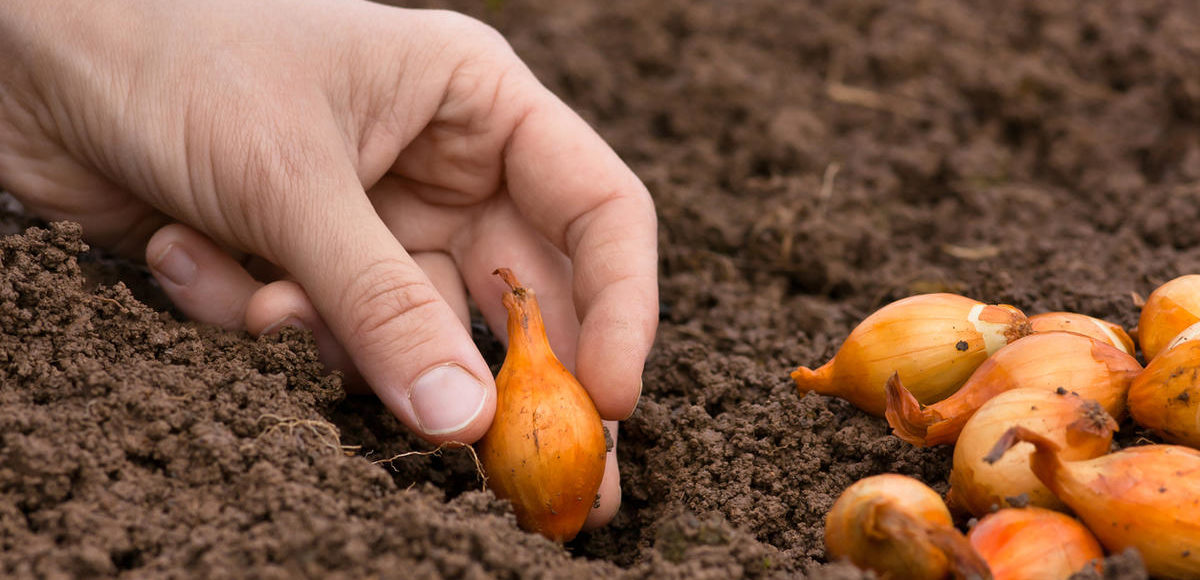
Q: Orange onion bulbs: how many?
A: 10